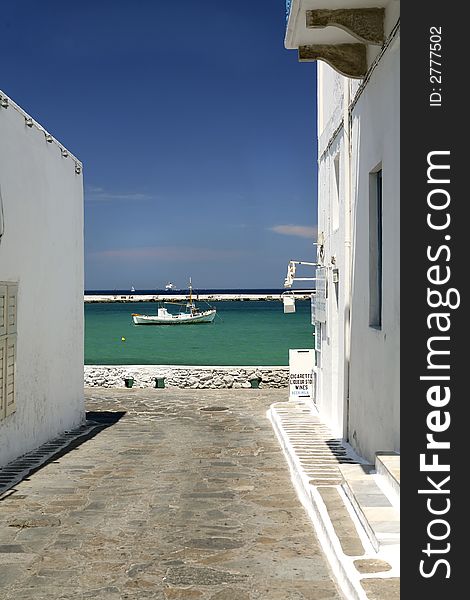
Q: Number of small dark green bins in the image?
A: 3